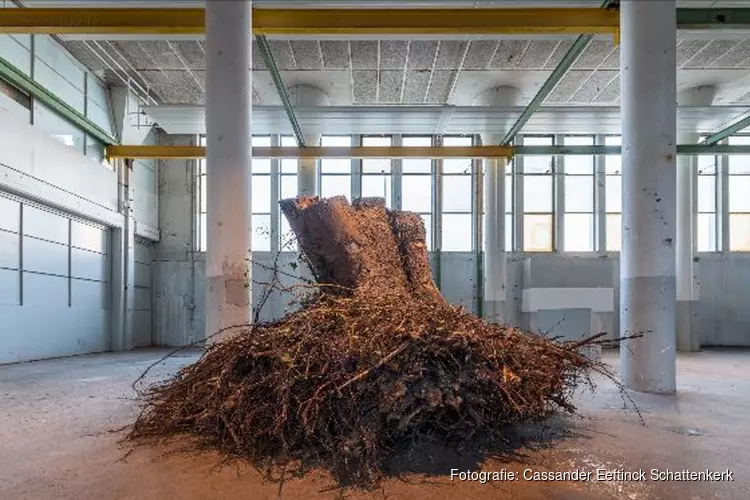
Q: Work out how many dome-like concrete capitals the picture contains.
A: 3